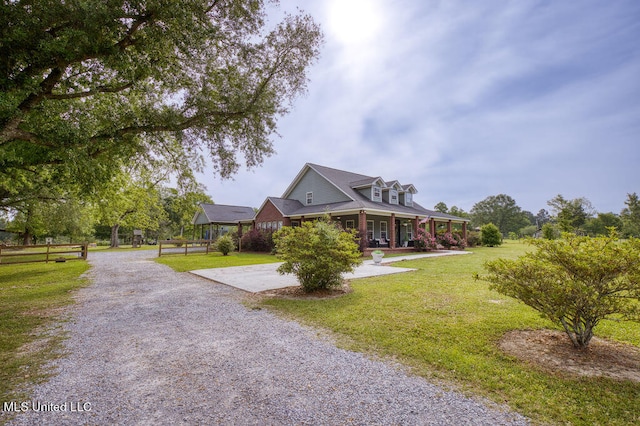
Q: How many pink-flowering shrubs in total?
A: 2